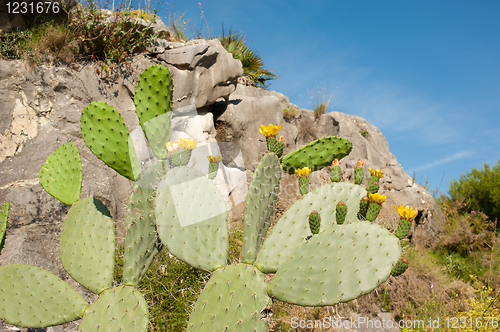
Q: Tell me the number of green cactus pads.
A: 14